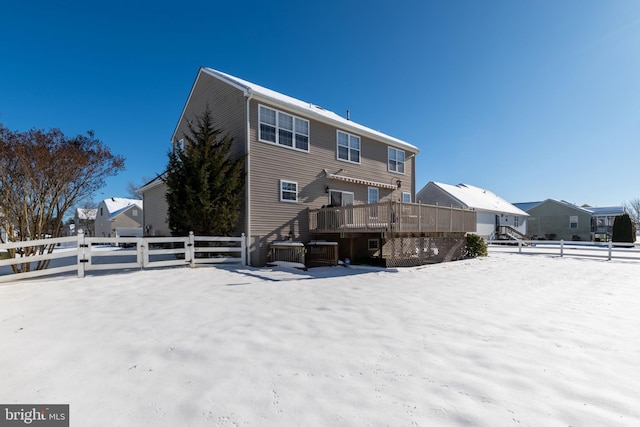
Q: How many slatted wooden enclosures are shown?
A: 2